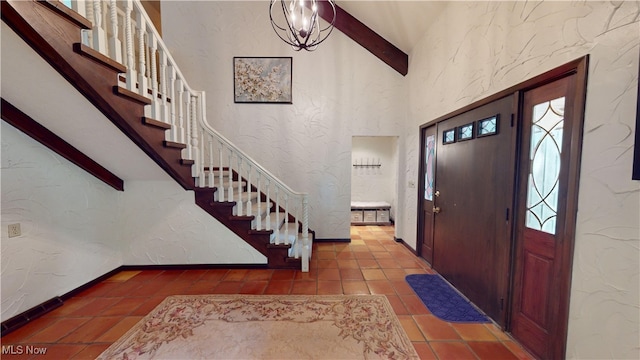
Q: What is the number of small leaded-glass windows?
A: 3